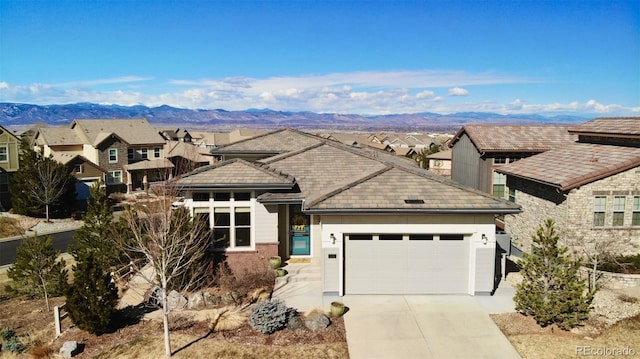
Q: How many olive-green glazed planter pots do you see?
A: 3